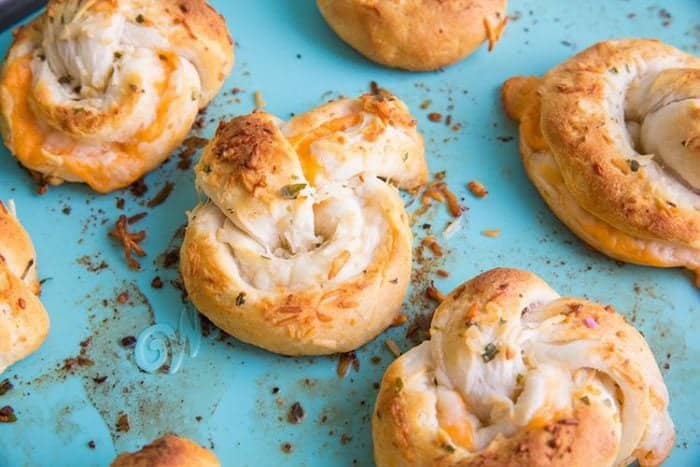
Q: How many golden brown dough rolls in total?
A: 7